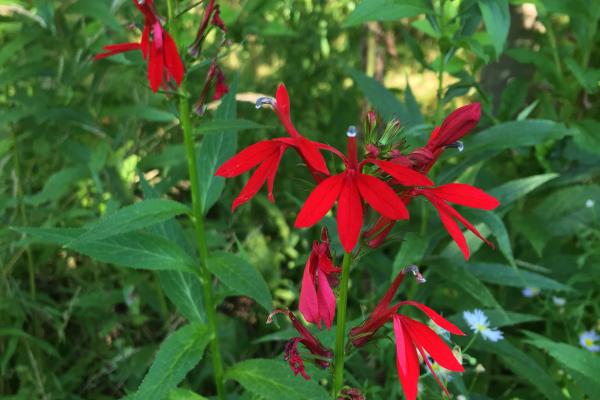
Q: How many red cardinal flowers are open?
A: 5